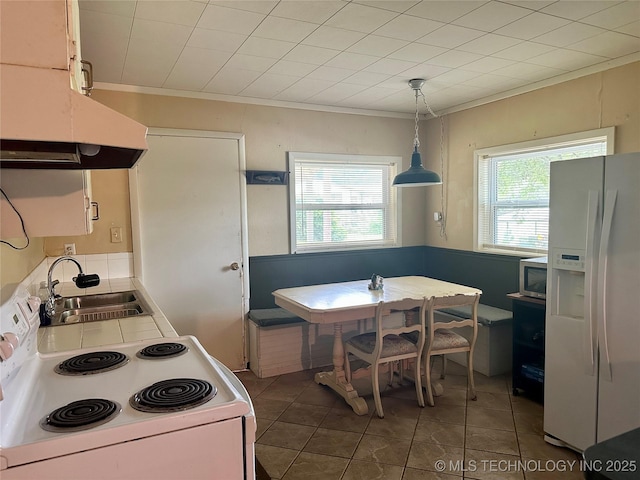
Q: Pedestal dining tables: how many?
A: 1